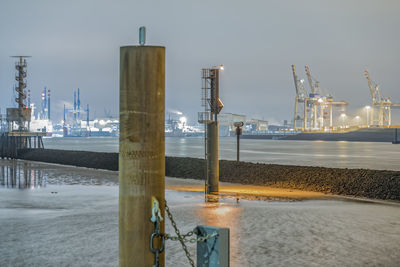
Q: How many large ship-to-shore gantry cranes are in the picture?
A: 3